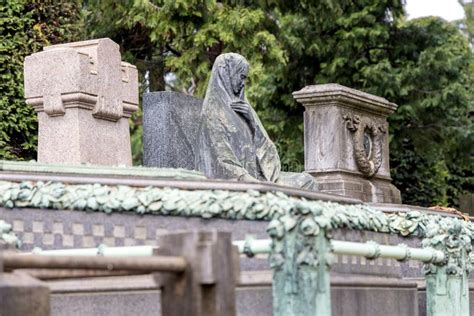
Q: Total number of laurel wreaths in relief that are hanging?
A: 1